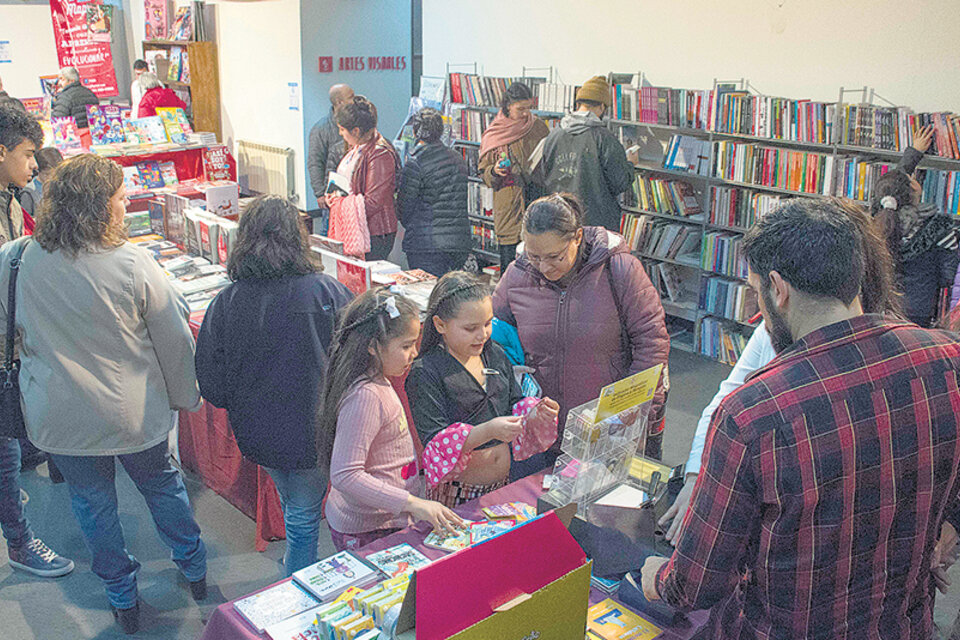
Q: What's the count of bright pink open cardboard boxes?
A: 1